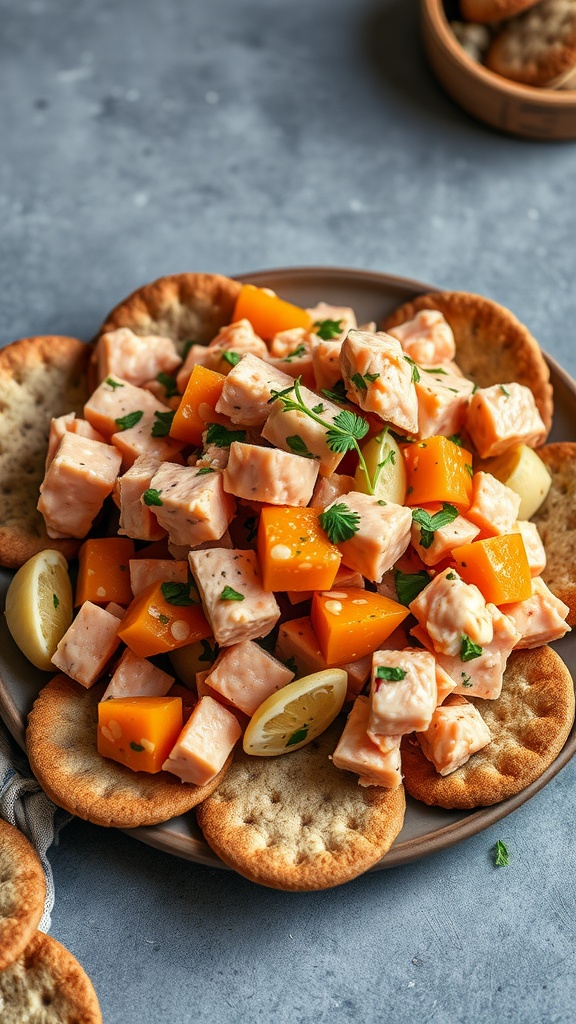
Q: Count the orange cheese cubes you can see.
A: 9